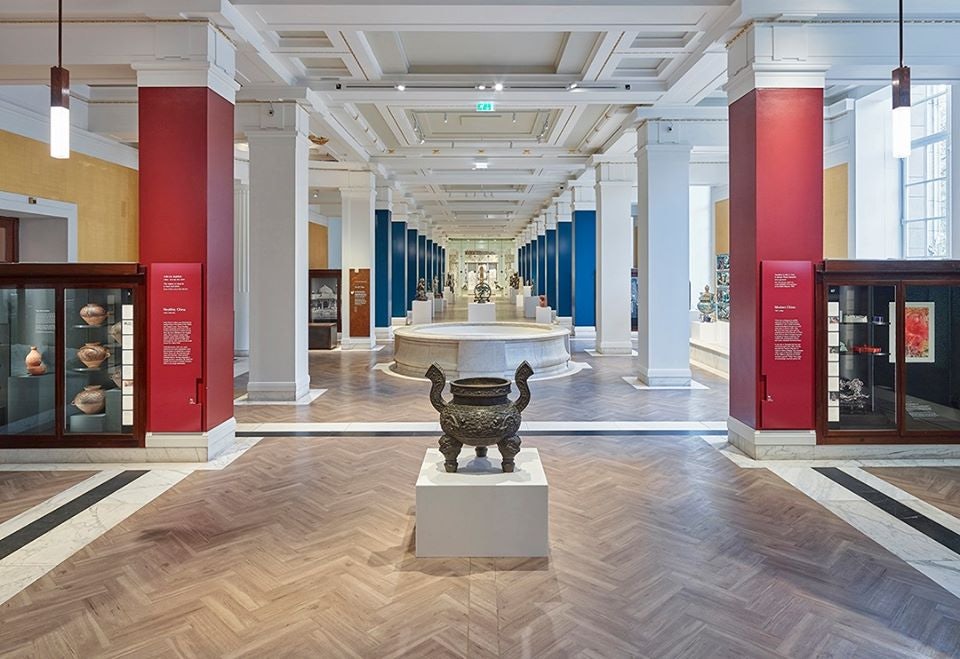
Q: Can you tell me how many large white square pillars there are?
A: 4